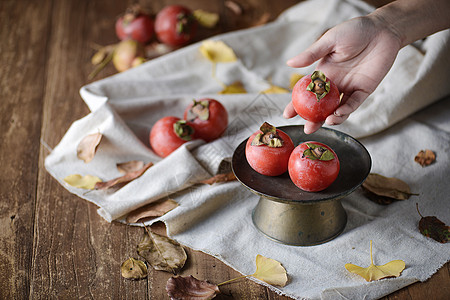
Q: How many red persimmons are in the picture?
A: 7